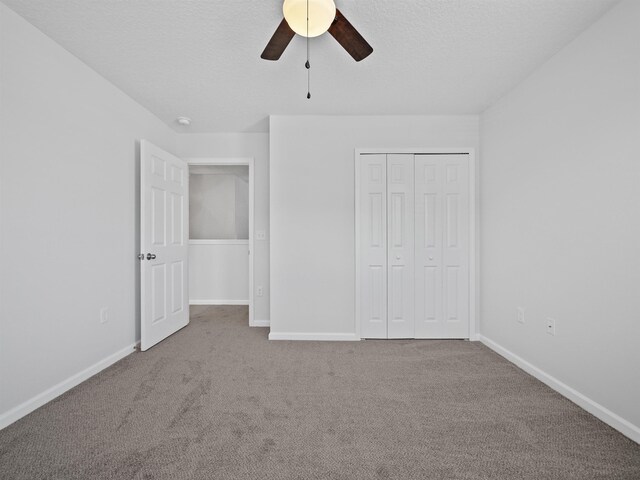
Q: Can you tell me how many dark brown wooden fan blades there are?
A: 2